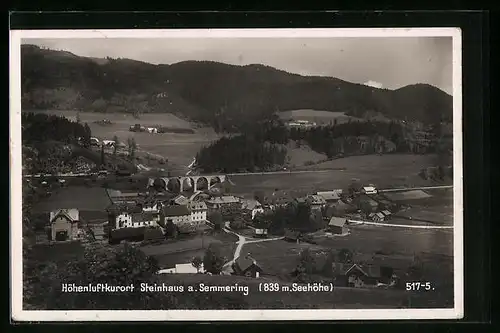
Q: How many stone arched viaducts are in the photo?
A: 1